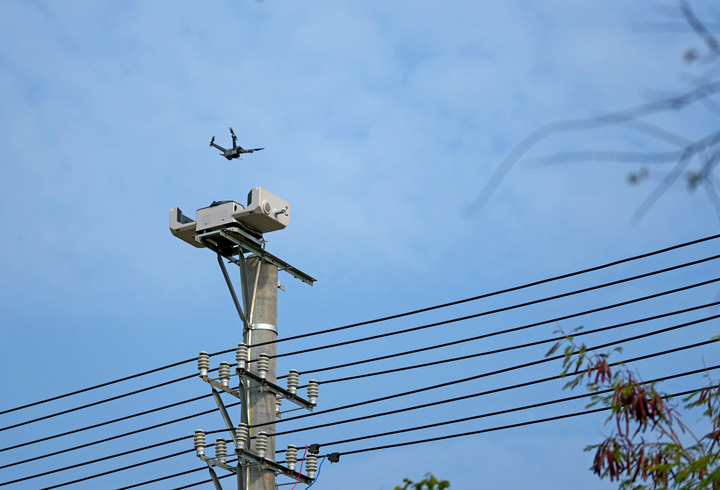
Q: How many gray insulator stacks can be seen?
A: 13